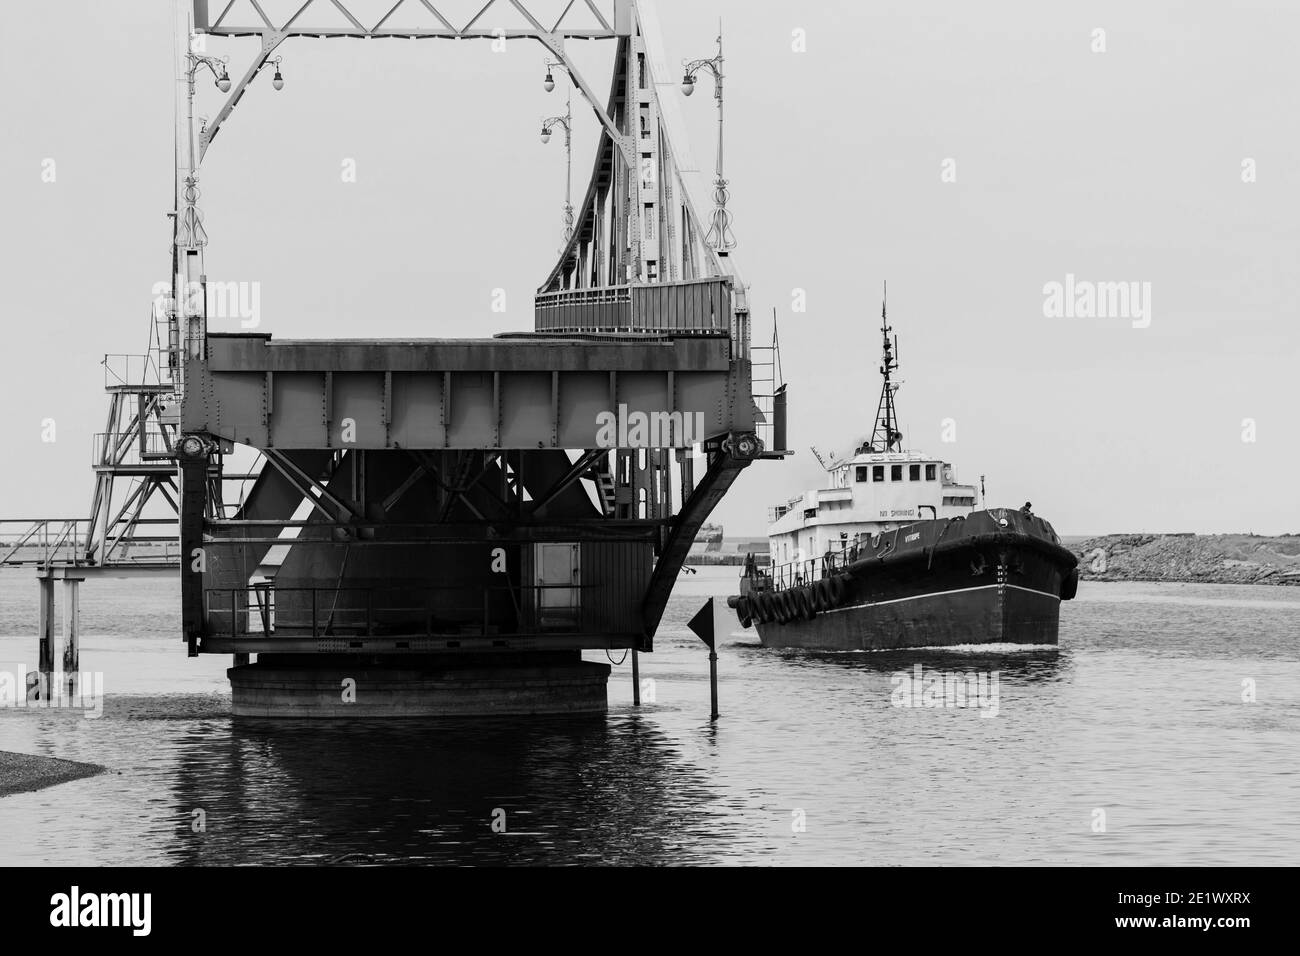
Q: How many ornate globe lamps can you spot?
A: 5